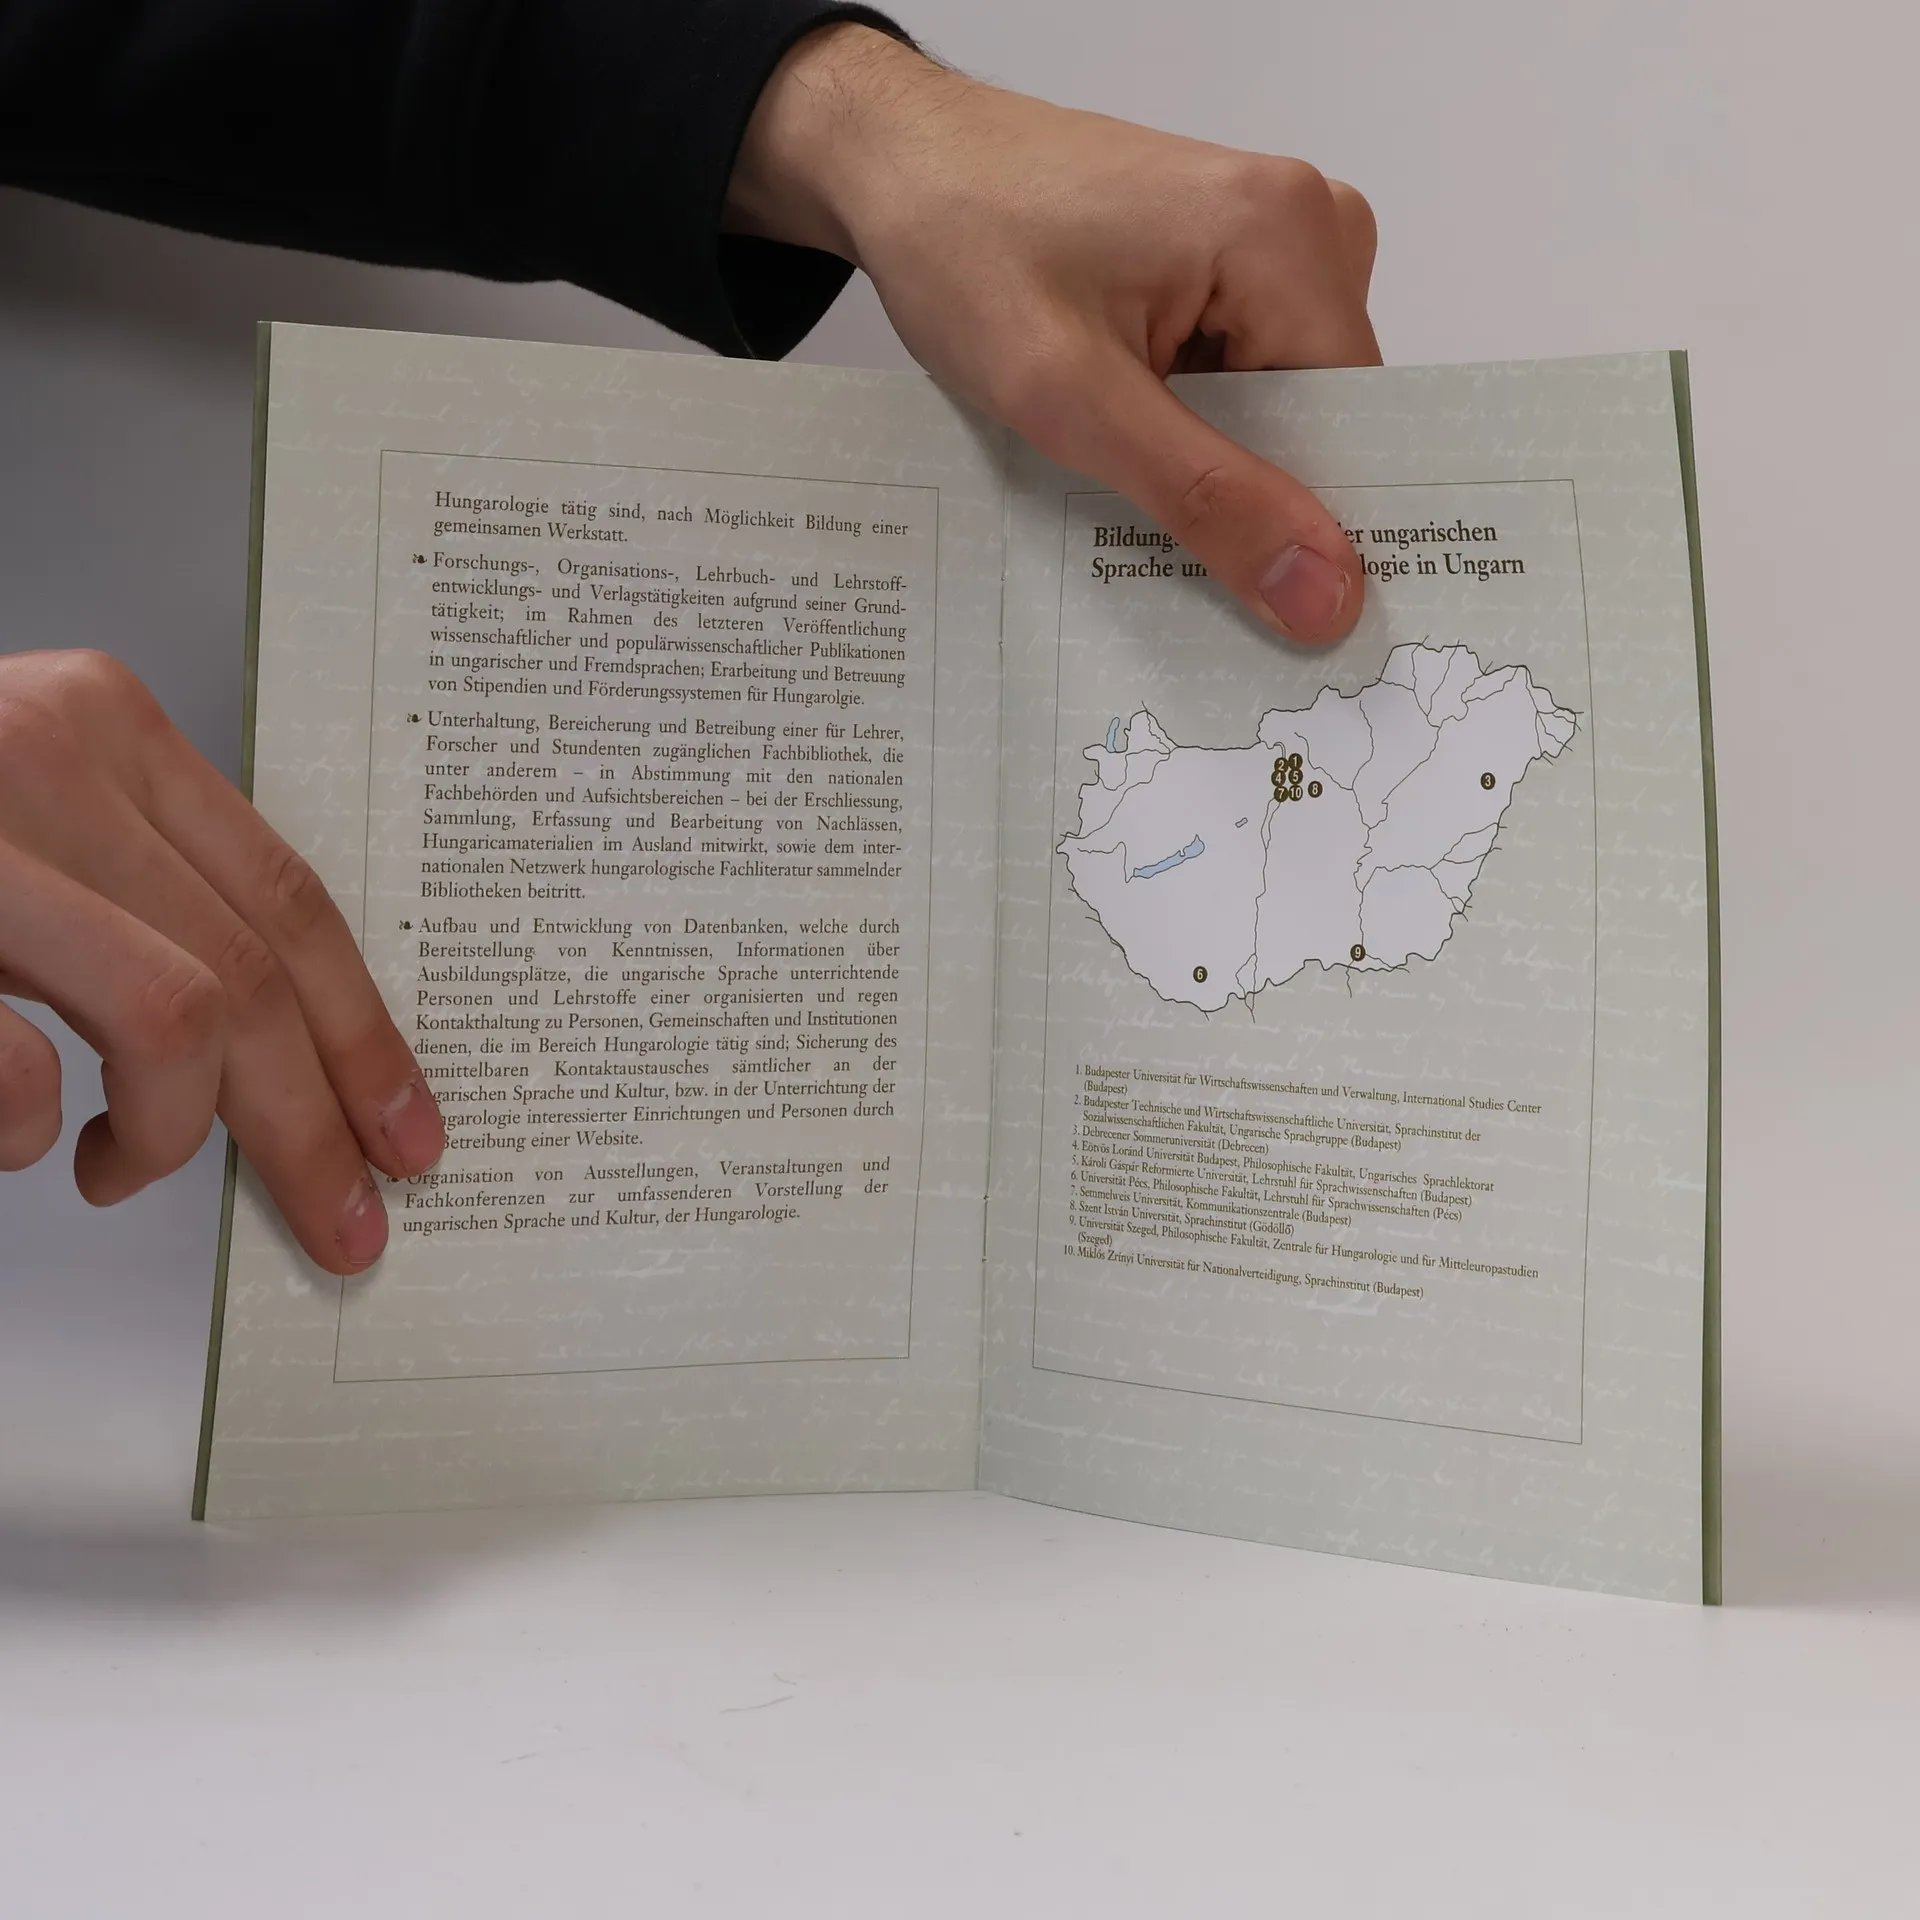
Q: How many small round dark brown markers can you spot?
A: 10